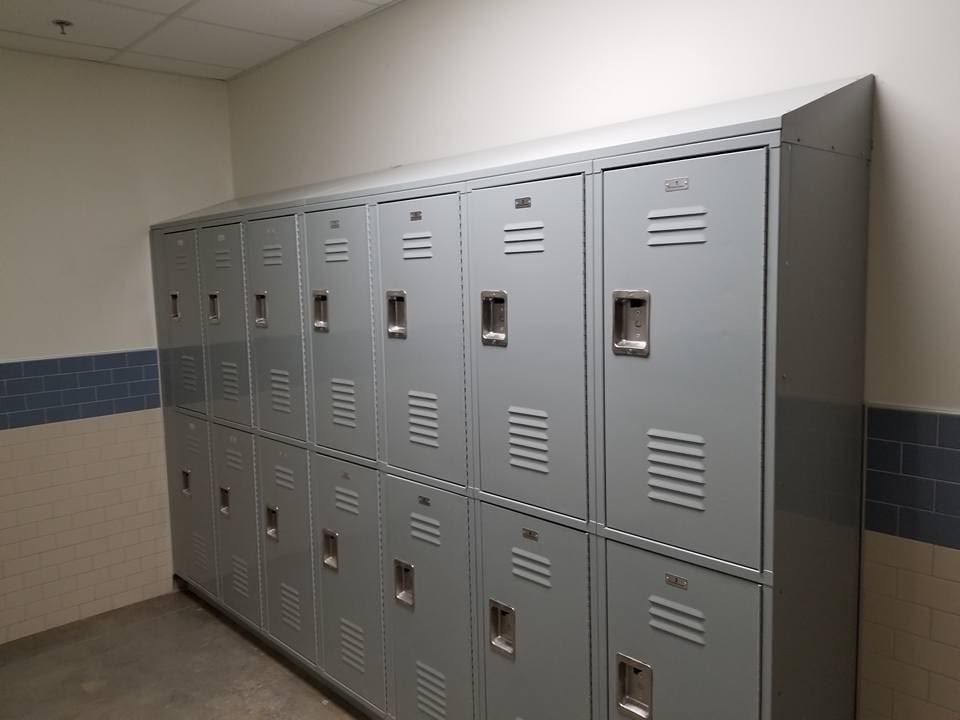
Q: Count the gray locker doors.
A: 14